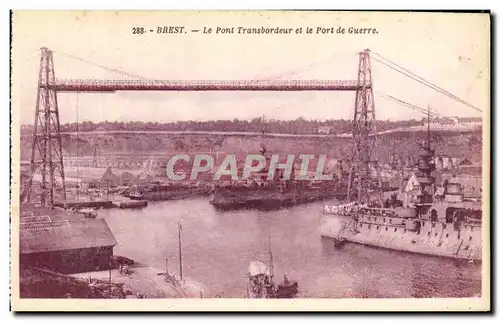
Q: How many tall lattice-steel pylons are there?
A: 2